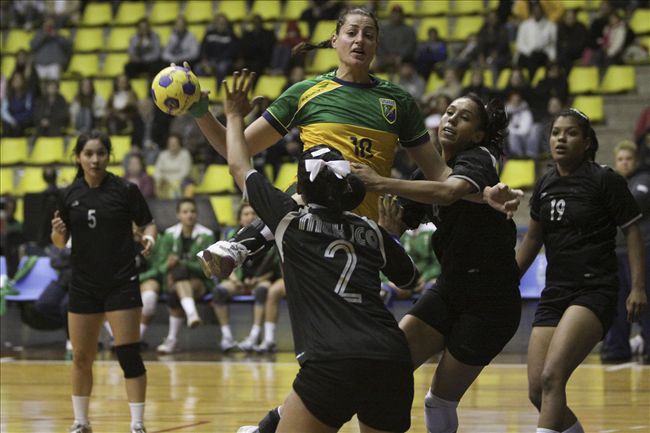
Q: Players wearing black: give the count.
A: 4